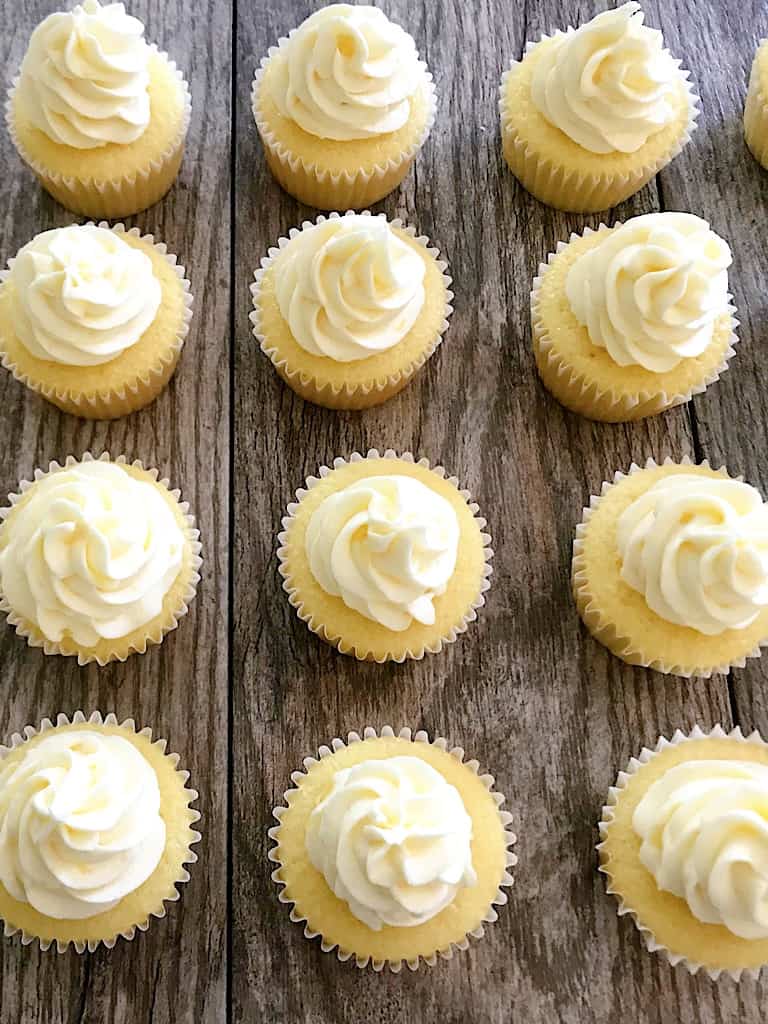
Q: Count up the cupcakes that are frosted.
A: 12